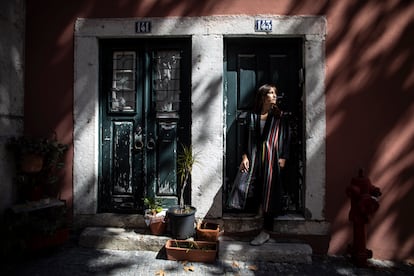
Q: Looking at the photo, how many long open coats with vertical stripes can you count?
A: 1